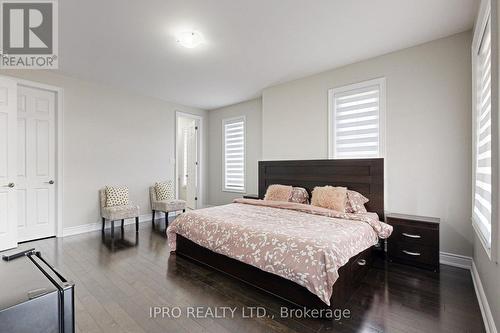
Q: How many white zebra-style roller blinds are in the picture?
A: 3